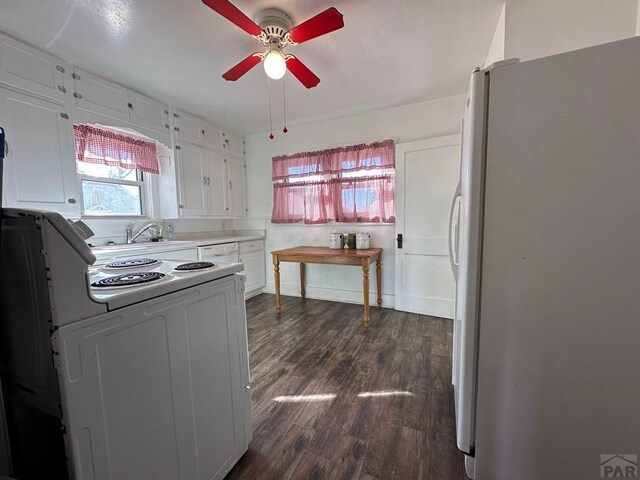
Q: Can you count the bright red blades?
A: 4